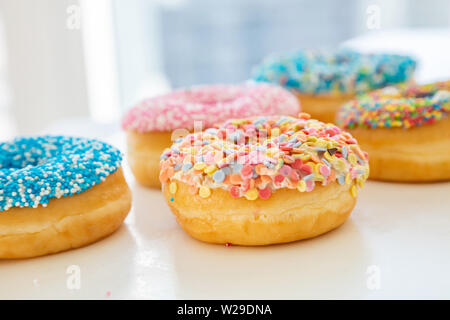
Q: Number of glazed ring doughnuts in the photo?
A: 5